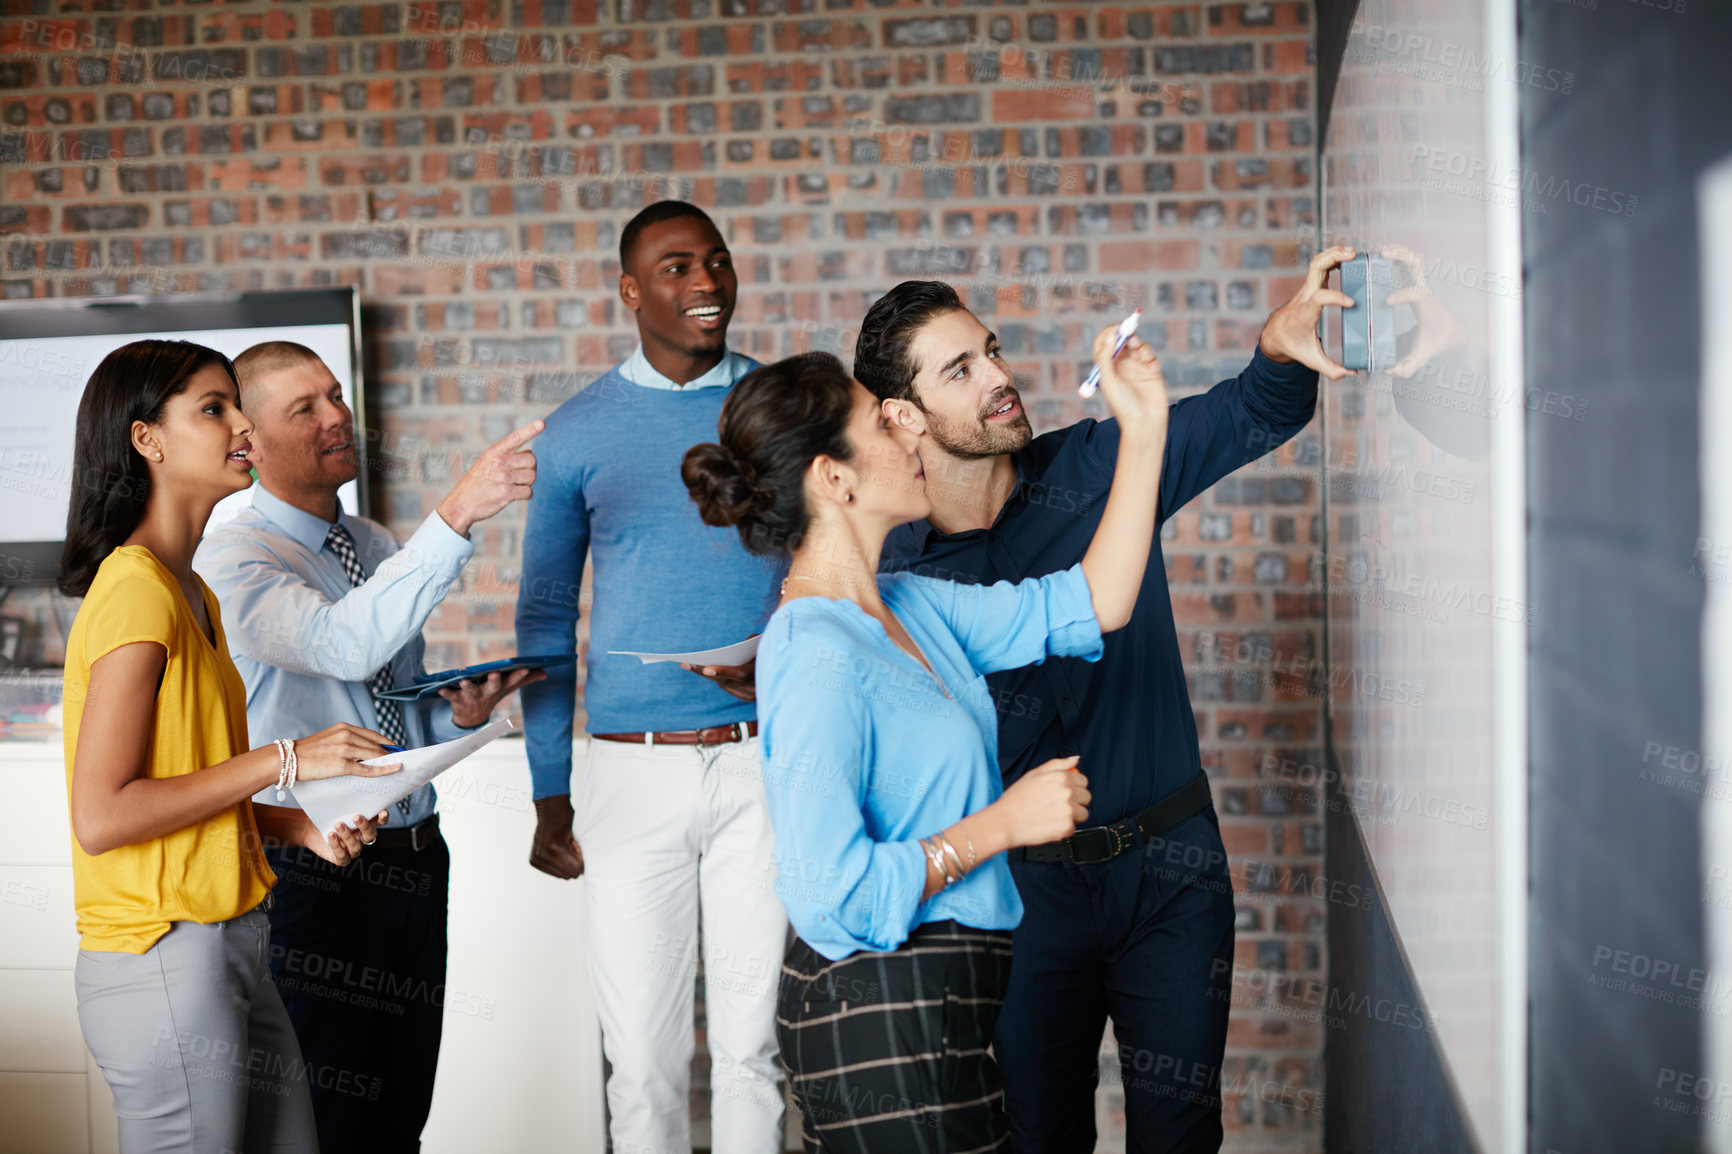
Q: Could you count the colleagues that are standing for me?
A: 5